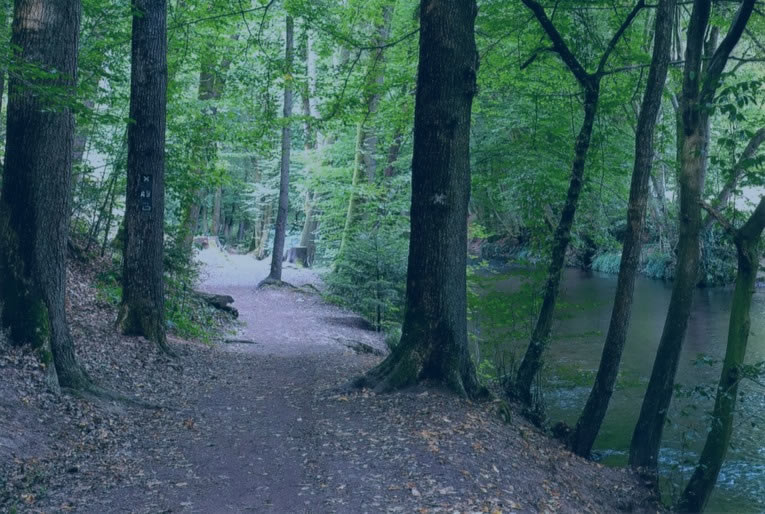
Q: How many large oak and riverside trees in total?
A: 7